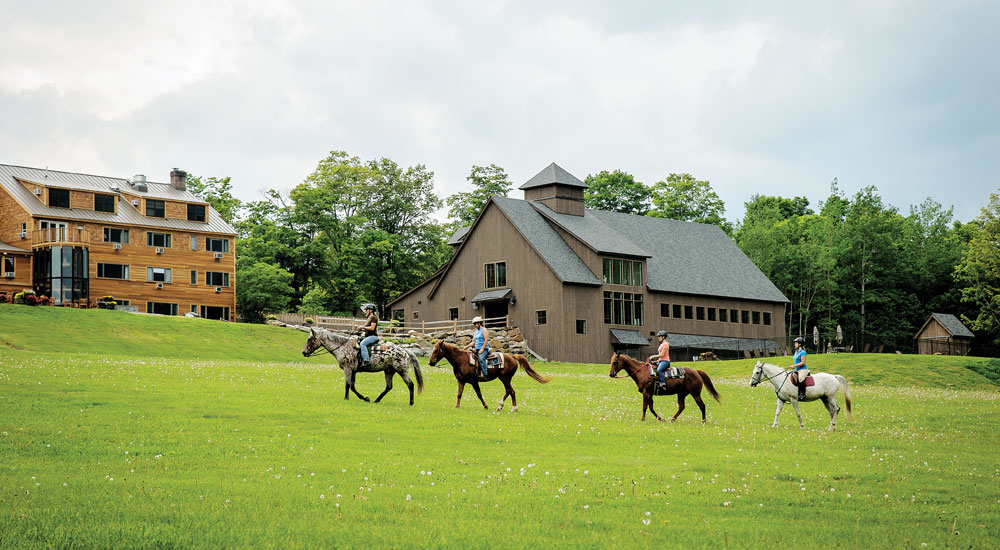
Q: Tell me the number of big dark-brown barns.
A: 1